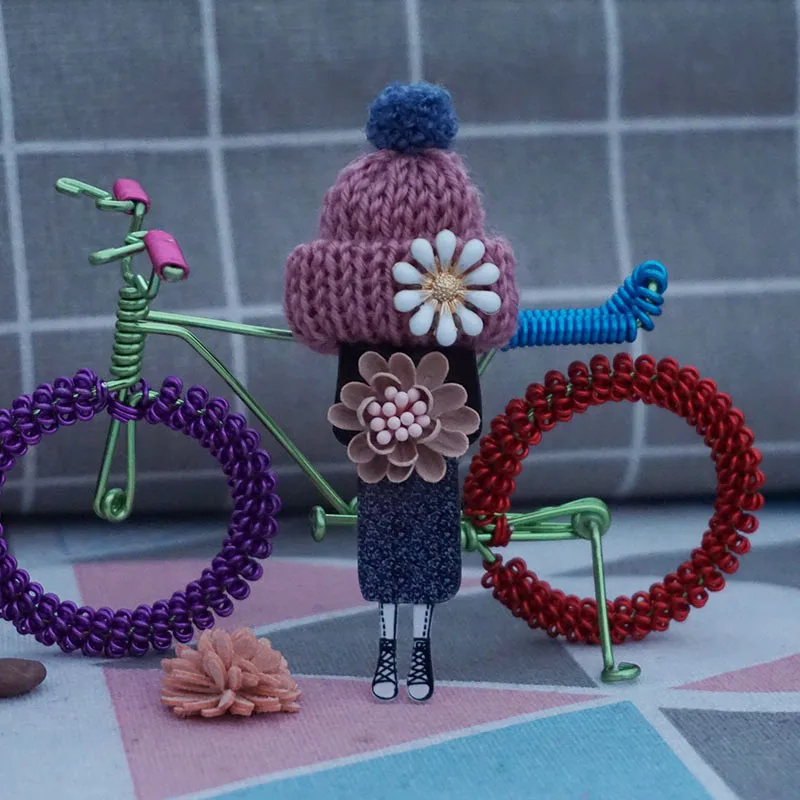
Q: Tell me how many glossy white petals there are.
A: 10